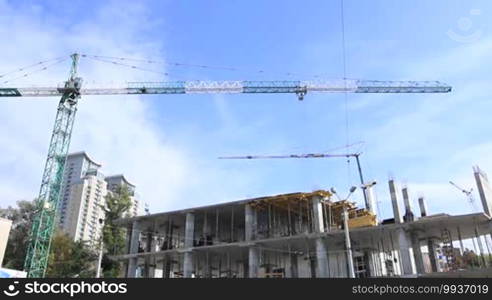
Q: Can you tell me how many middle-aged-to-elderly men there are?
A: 0